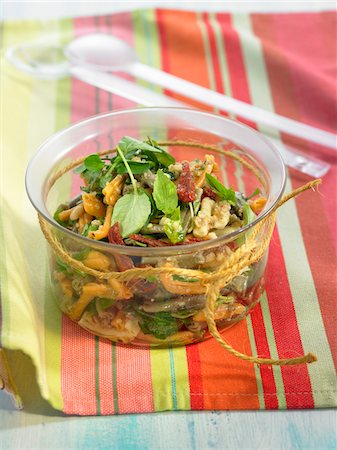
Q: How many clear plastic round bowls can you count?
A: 1